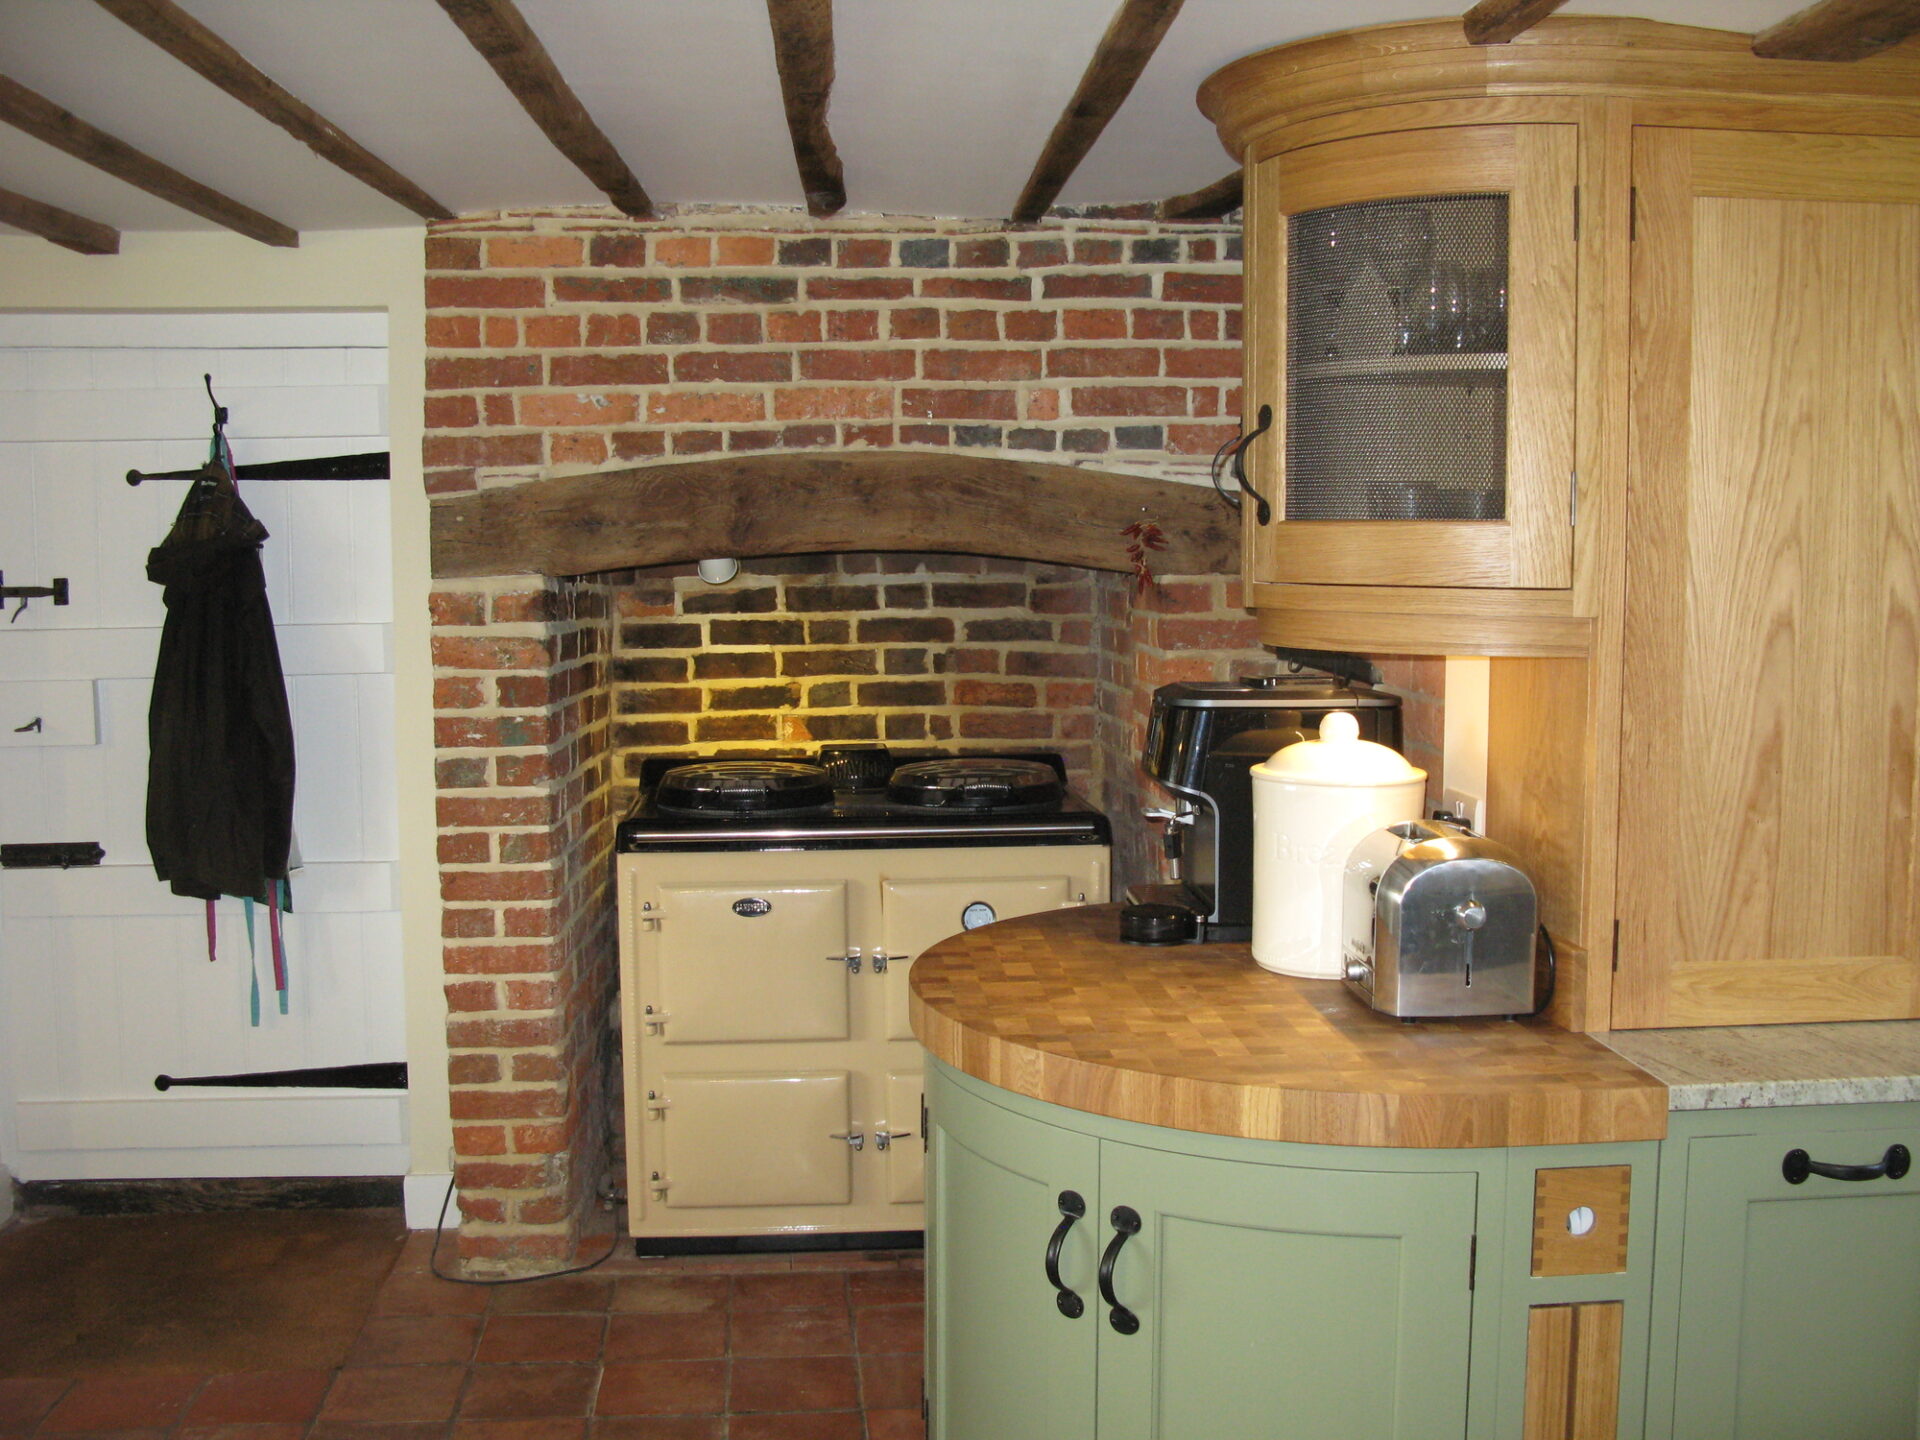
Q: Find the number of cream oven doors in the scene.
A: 4